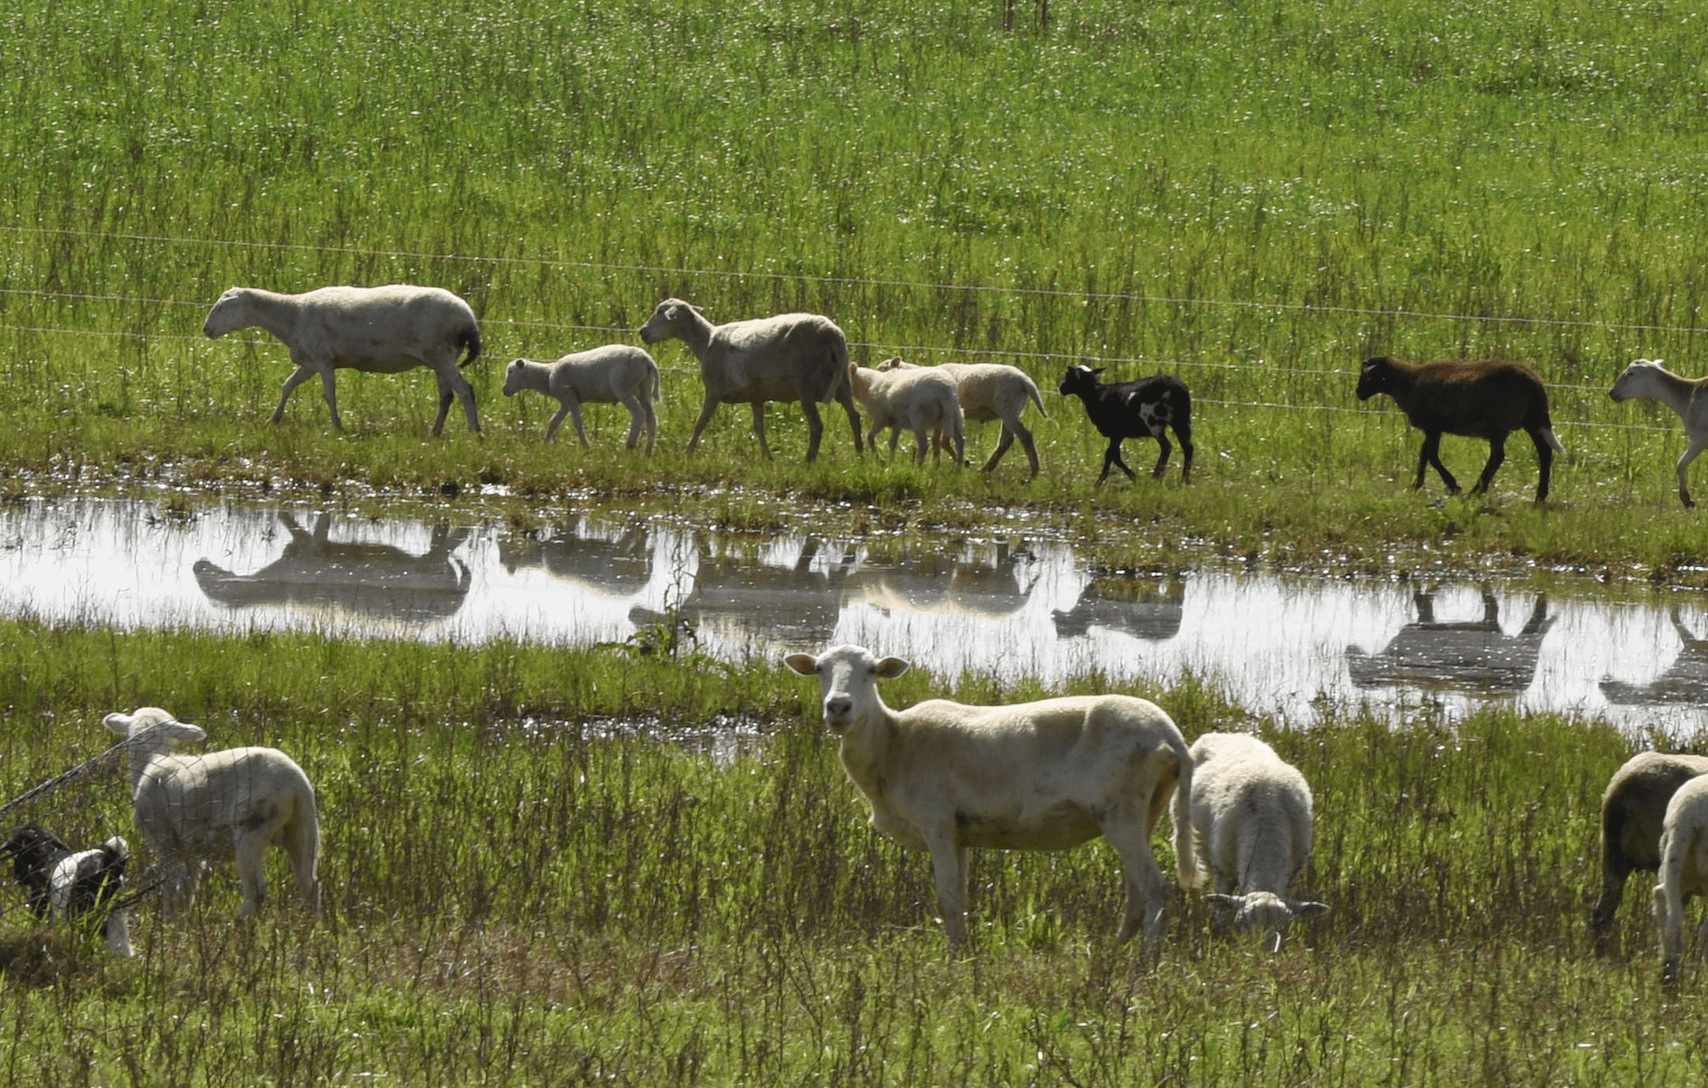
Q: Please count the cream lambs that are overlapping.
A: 2